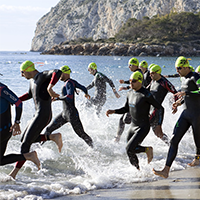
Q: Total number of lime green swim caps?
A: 11